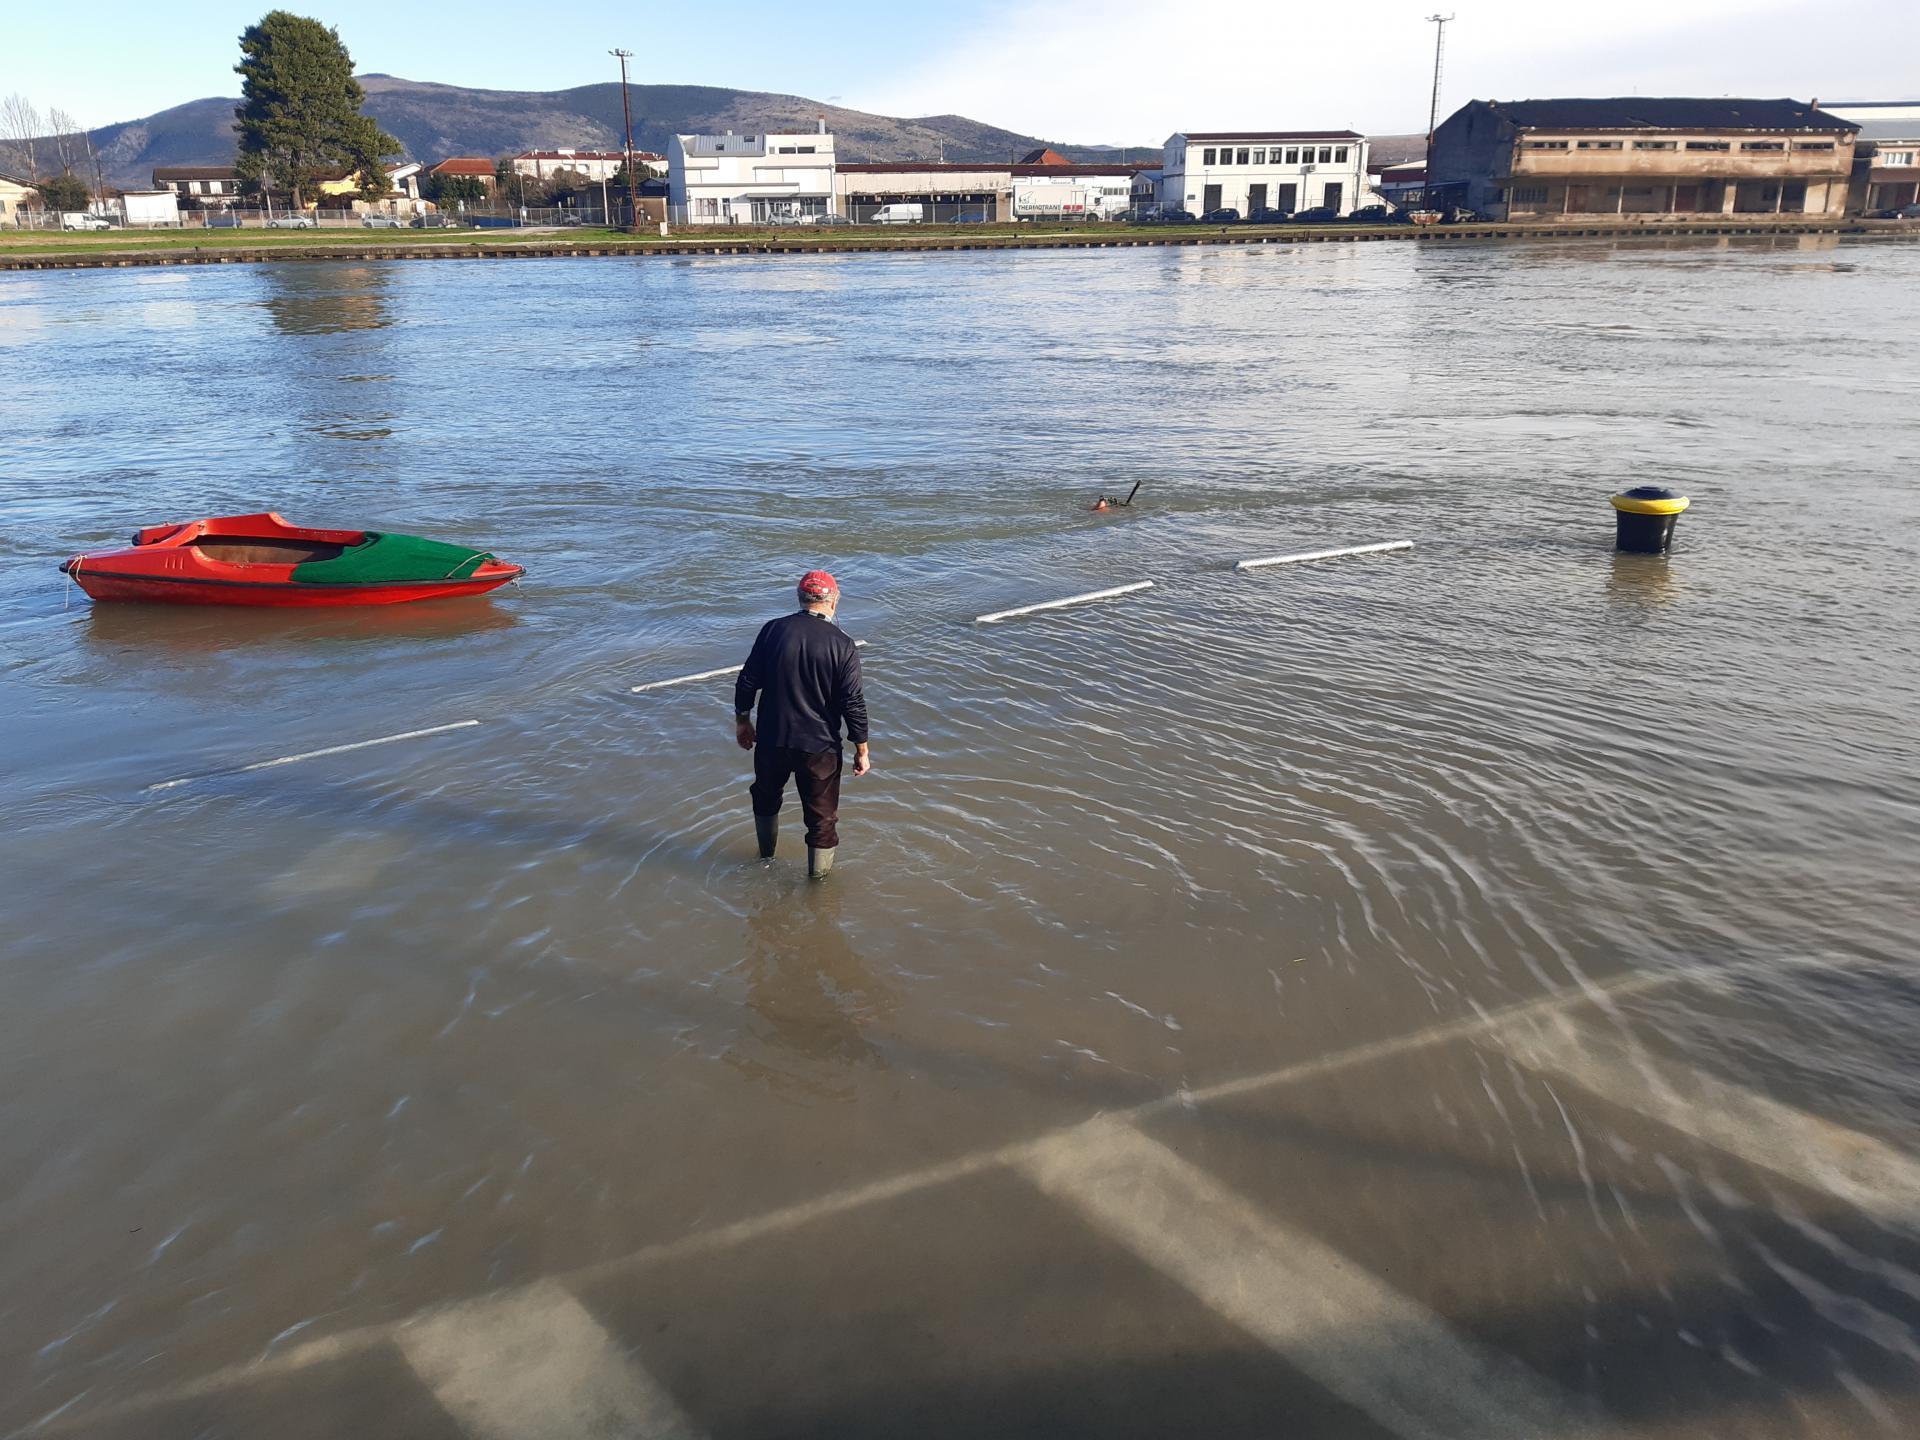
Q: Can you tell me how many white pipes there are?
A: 4